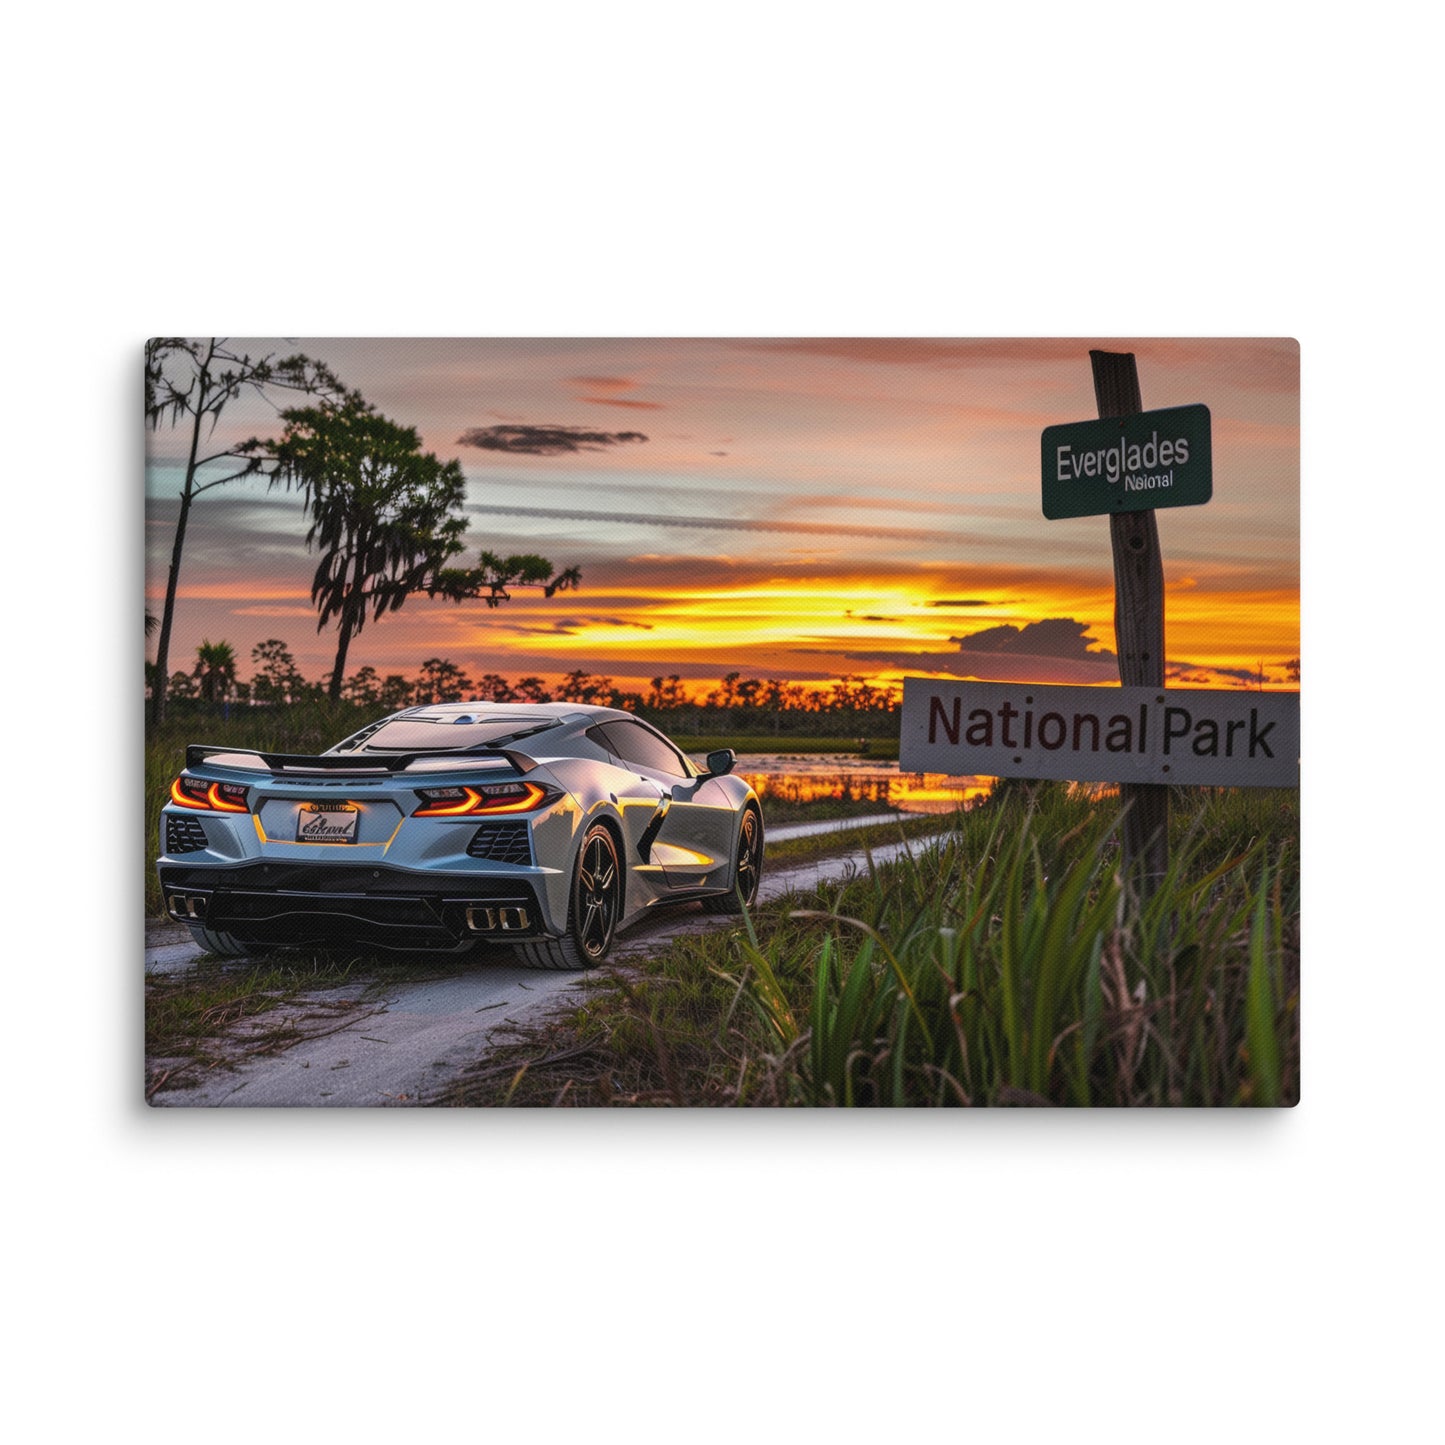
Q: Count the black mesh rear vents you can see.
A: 2